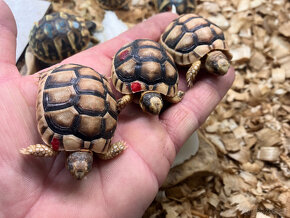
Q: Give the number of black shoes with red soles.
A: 0